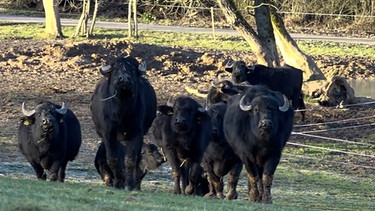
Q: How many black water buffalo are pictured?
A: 8